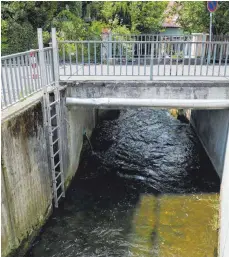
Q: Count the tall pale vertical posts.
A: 2